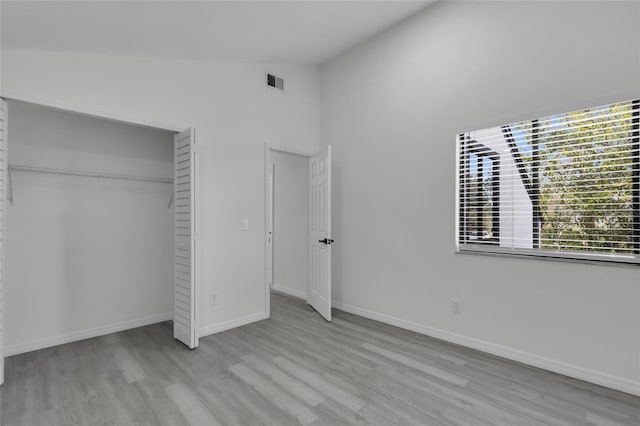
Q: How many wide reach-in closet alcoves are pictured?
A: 1